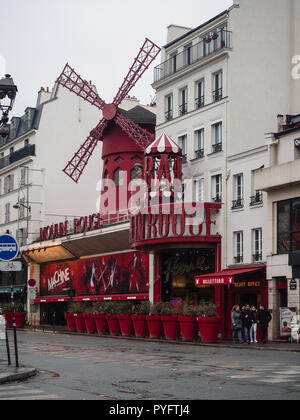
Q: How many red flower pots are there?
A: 13